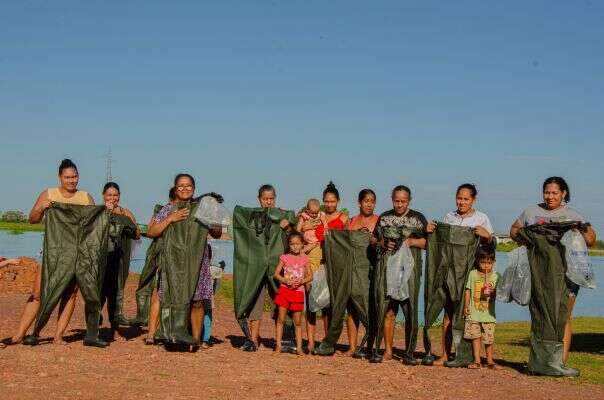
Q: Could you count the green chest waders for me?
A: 9